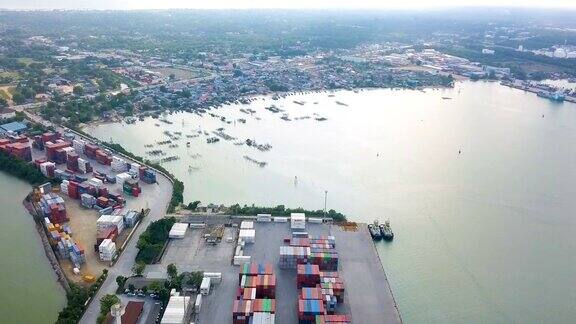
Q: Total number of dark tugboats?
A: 2